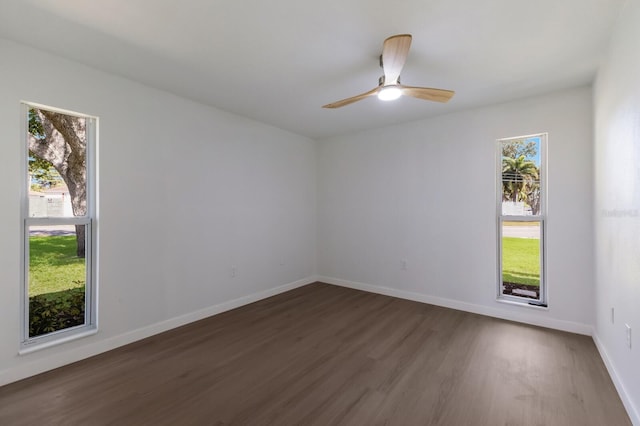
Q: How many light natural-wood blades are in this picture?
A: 3